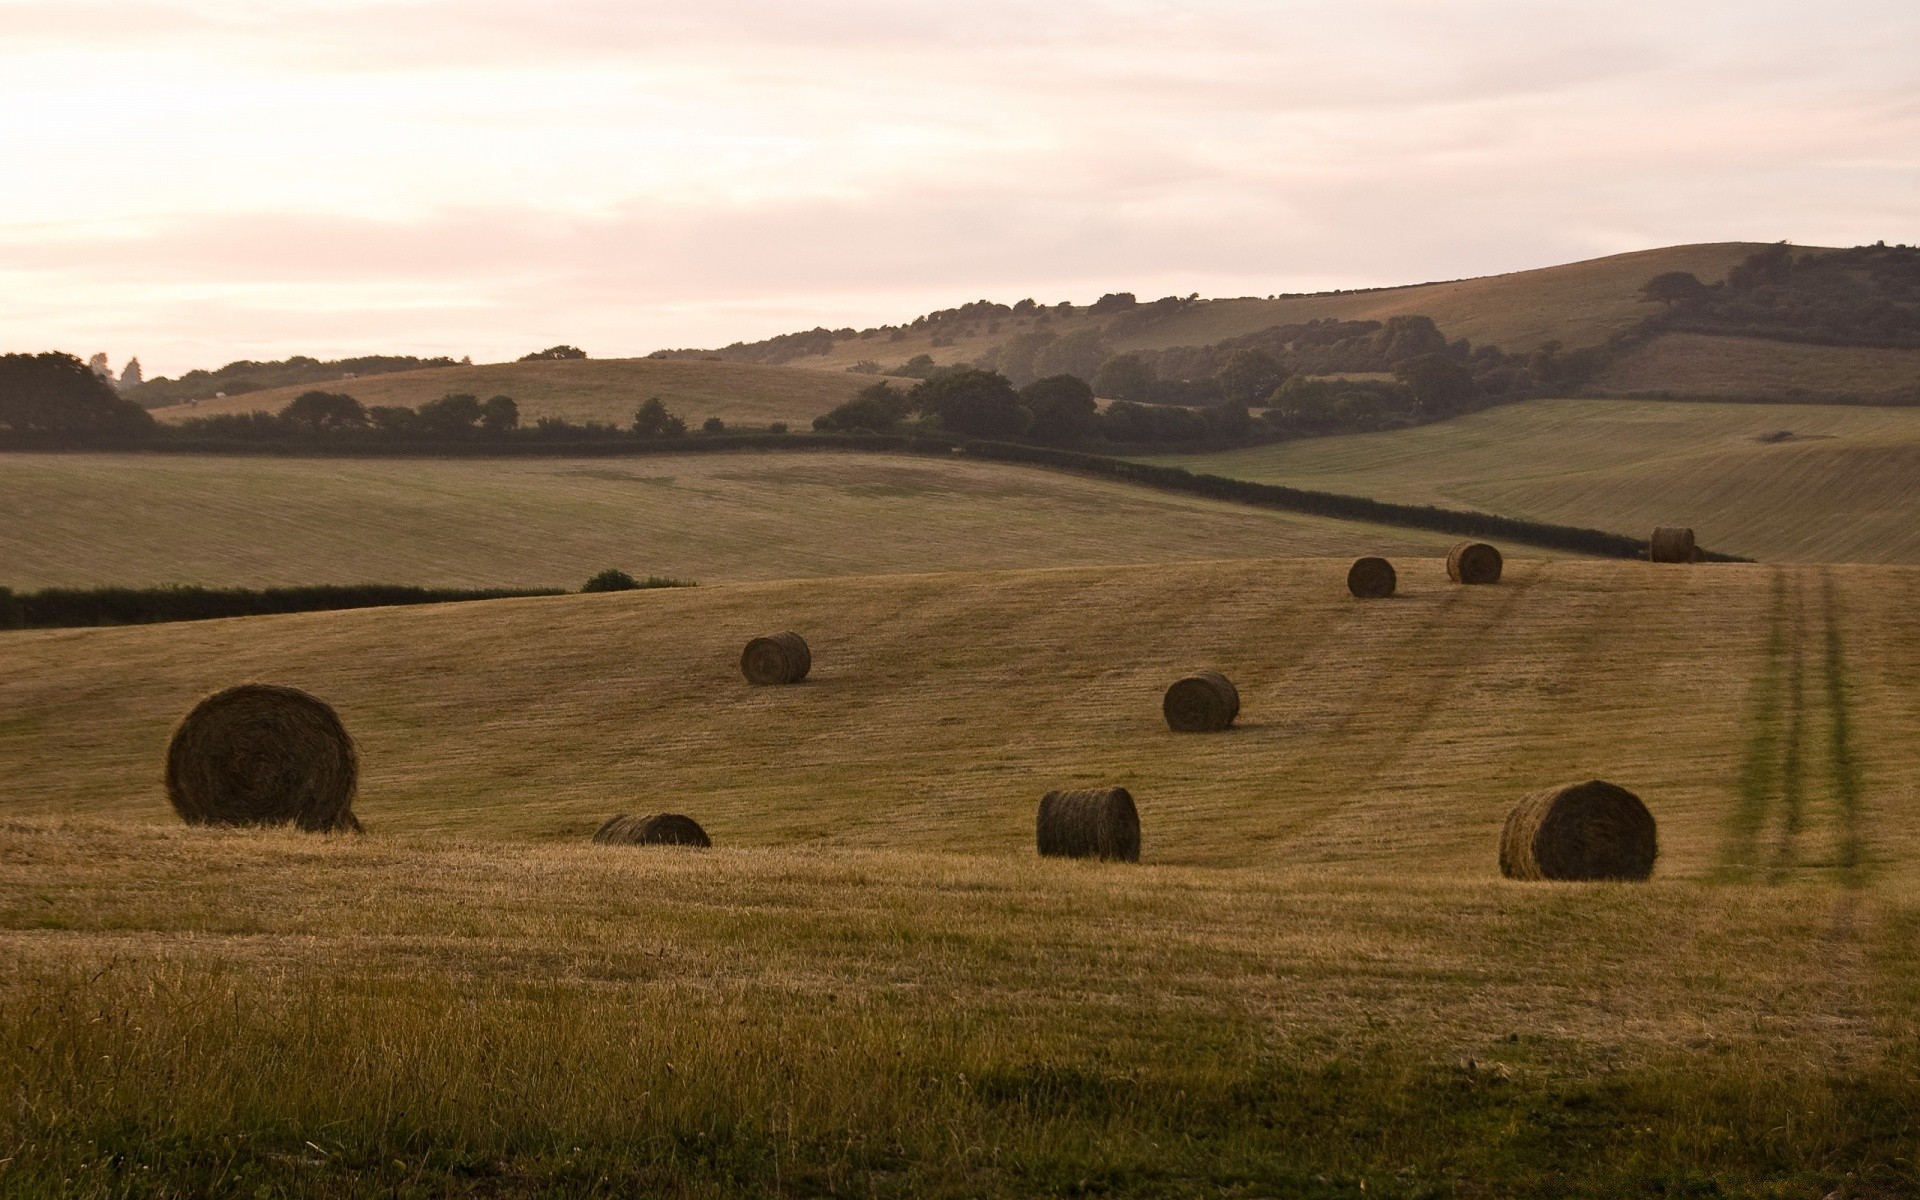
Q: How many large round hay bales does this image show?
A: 9